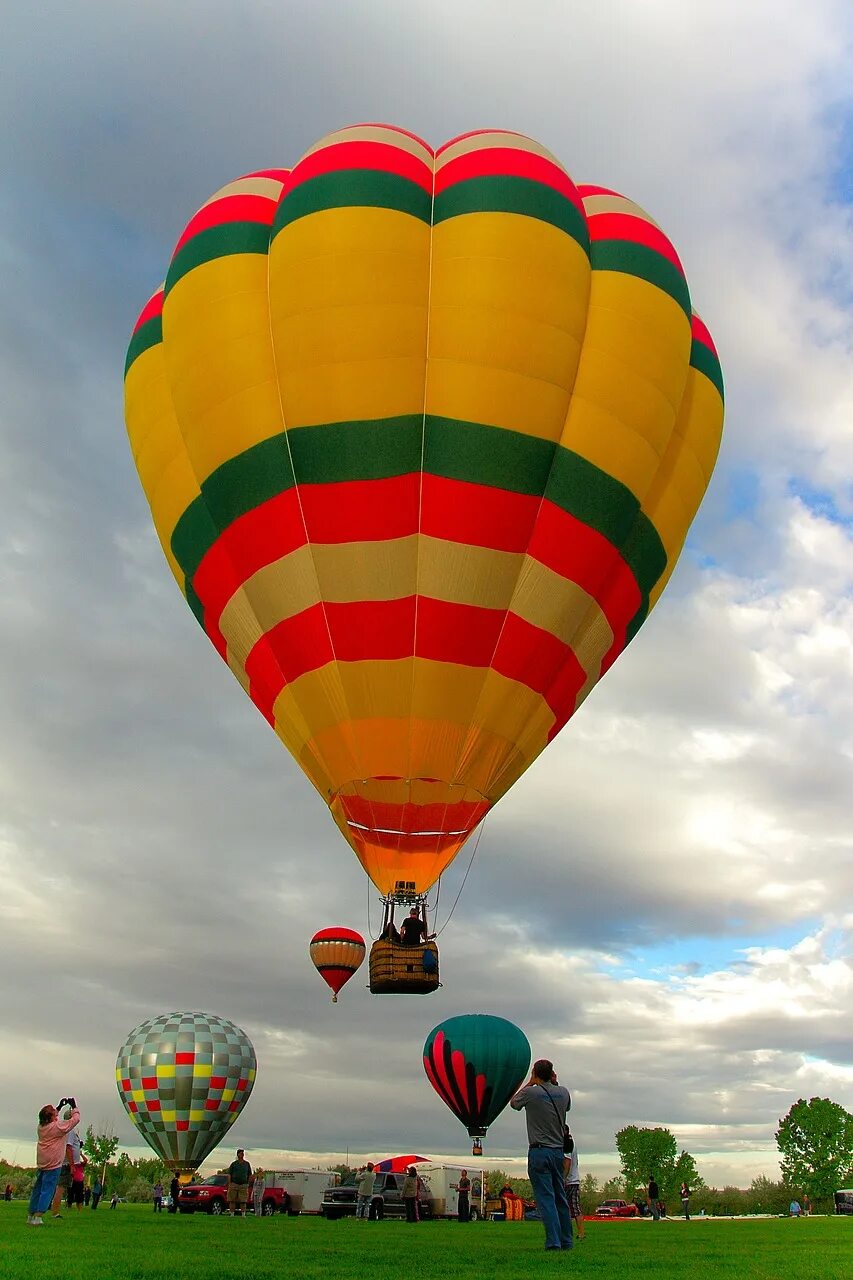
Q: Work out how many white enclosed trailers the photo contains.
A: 2